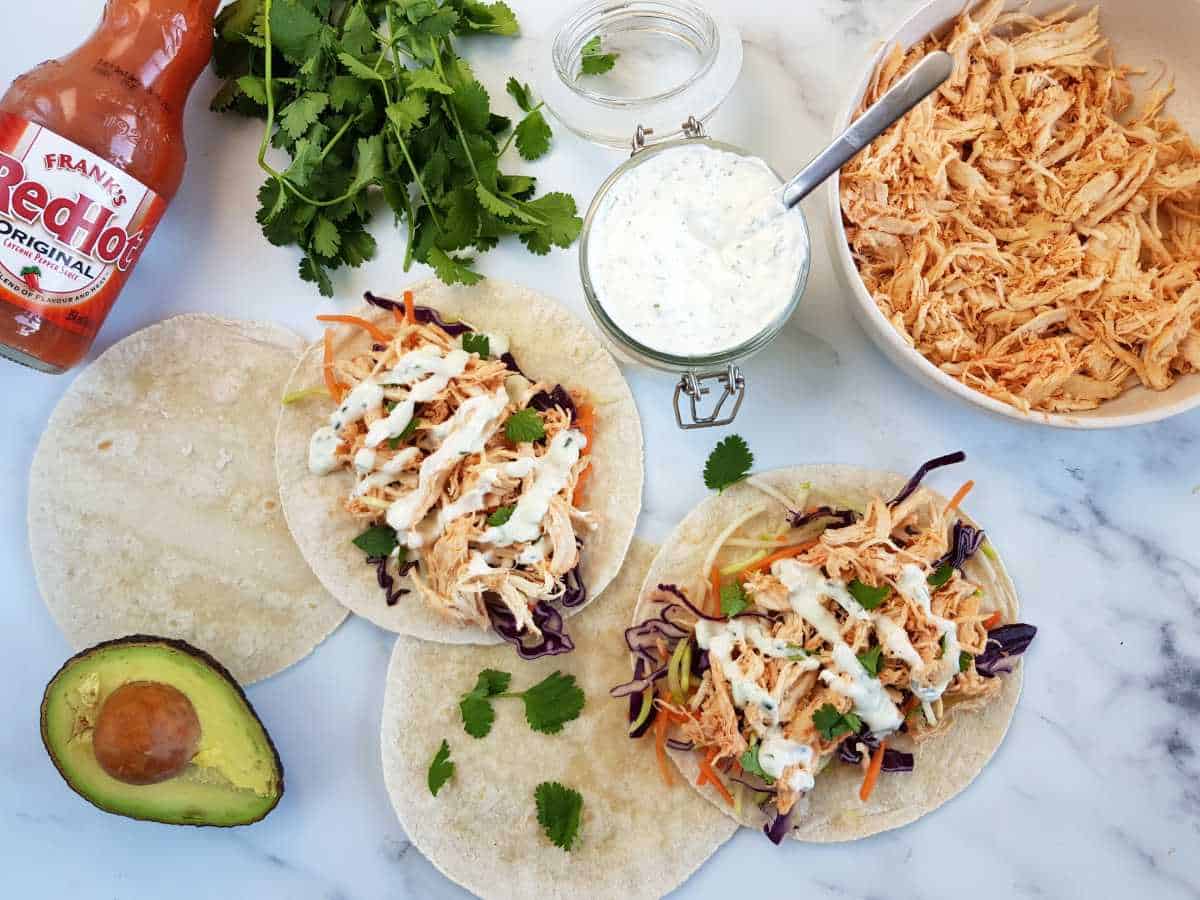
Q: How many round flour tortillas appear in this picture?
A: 4